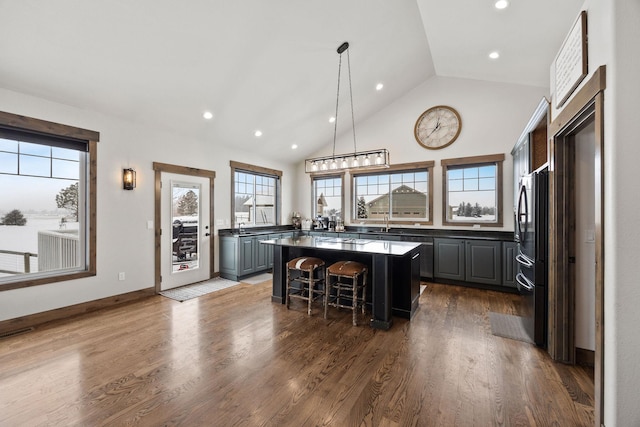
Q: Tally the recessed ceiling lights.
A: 7